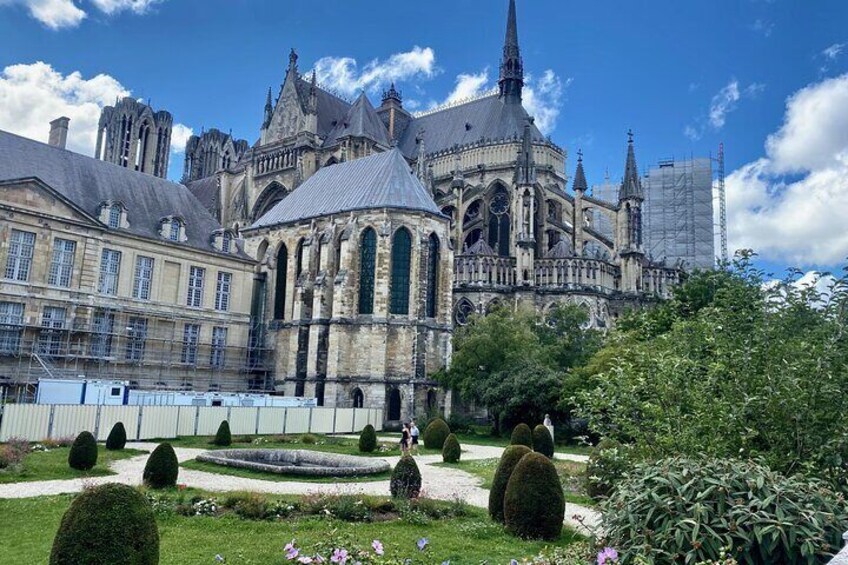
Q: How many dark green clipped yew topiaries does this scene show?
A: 13